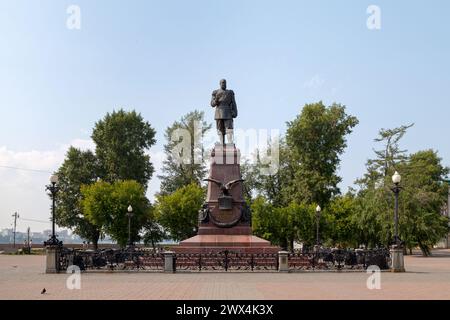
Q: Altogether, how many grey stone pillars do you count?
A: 4